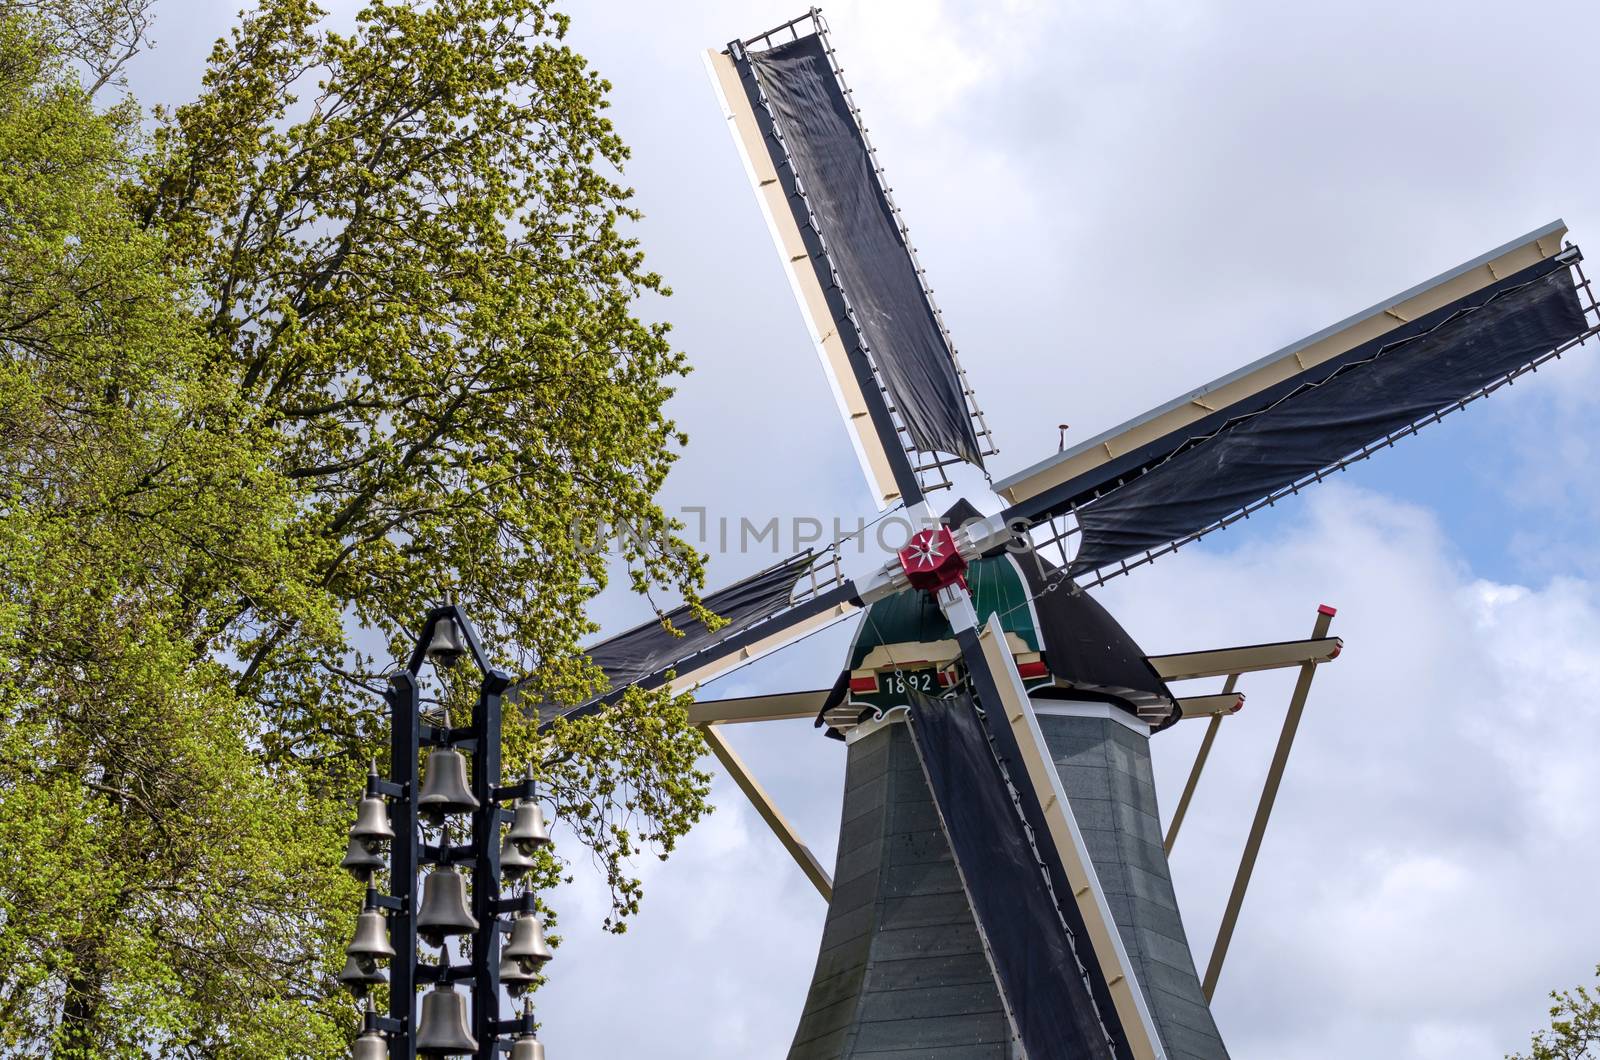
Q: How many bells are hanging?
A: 14